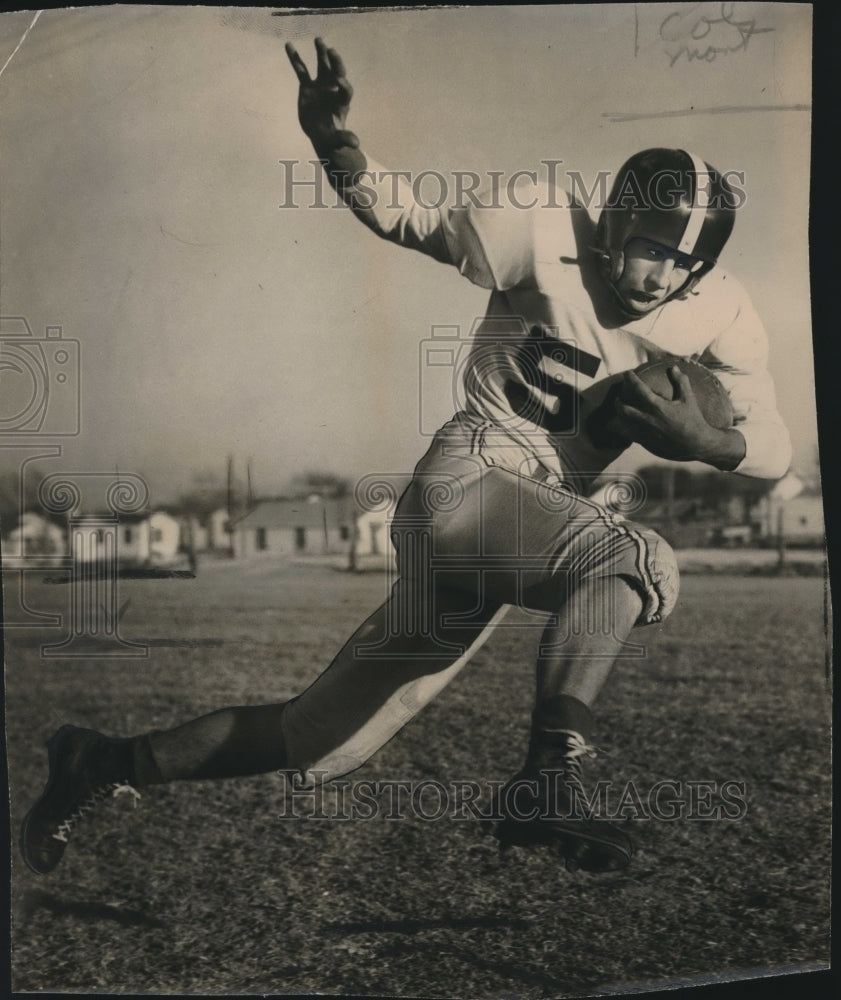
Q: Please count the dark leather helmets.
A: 1